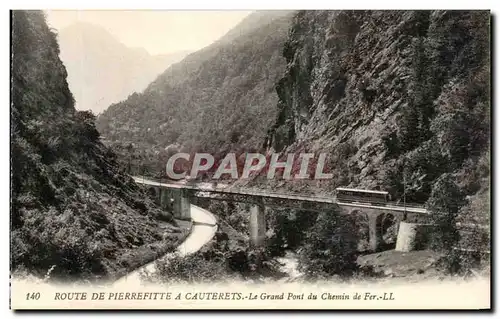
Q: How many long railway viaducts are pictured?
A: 1